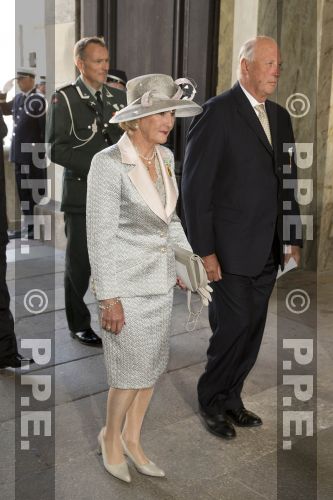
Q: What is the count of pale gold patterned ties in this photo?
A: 1